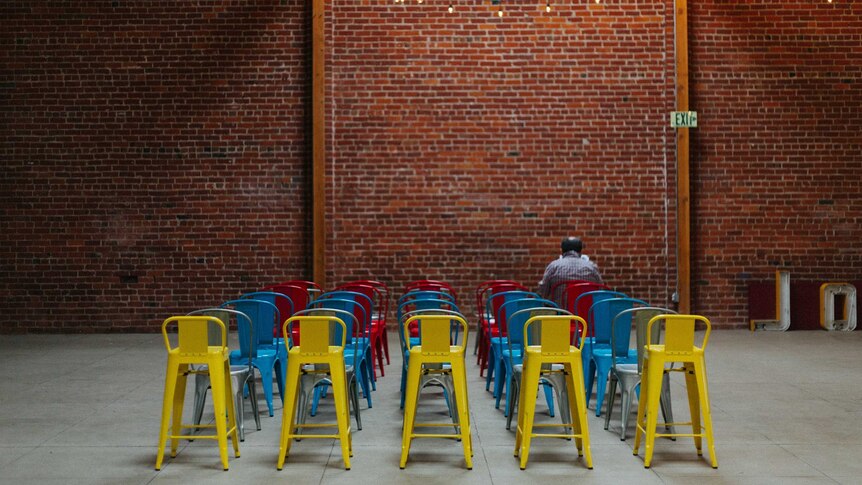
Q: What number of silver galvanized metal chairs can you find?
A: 5